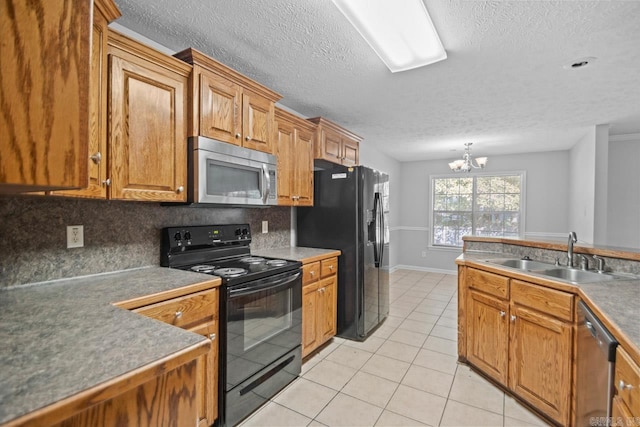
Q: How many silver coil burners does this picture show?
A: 4